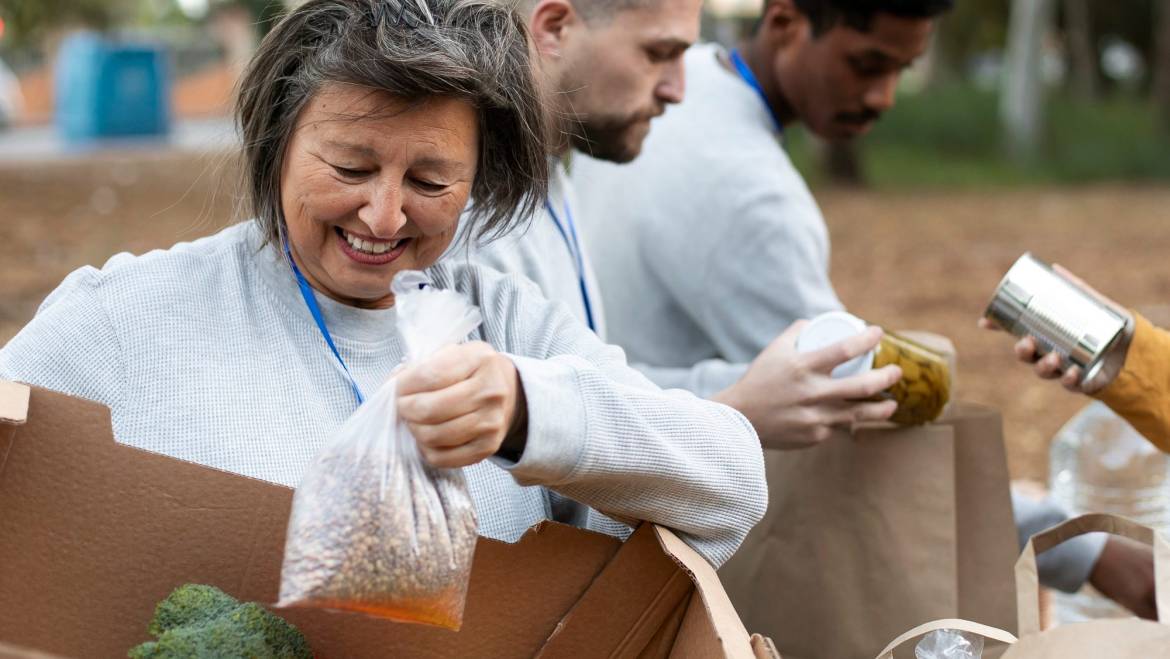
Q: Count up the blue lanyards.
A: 3